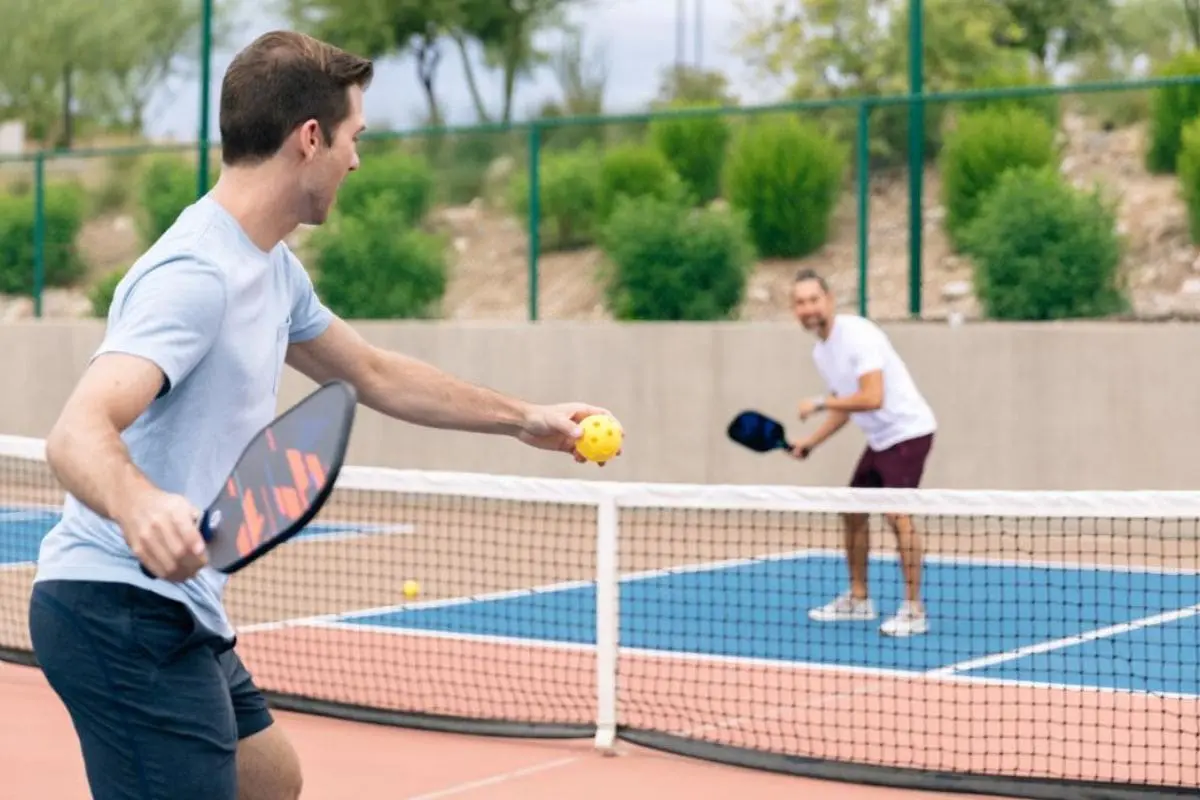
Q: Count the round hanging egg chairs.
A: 0